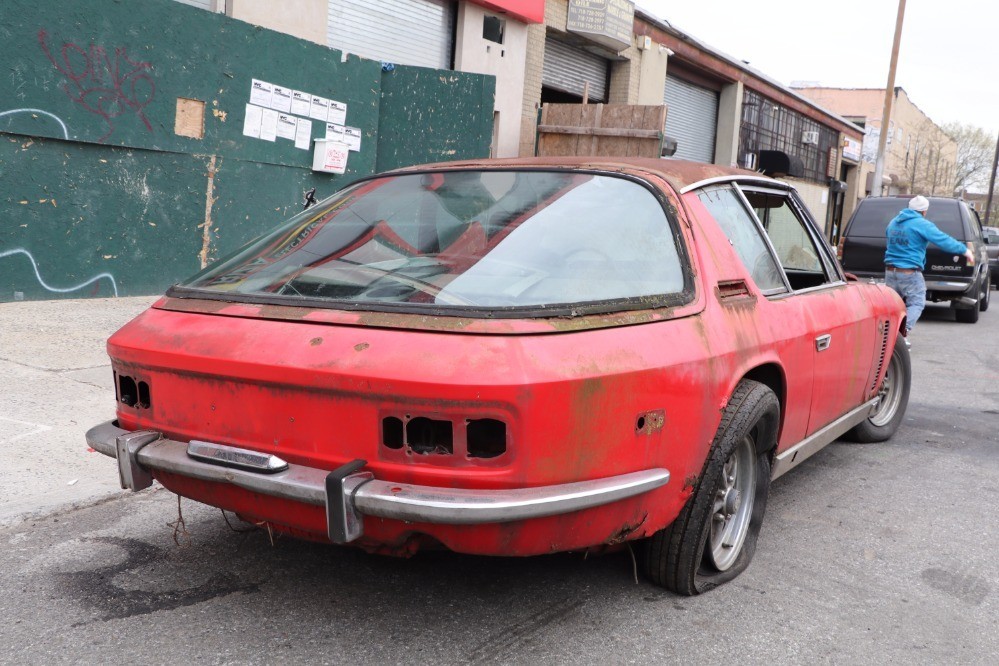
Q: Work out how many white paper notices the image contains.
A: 11